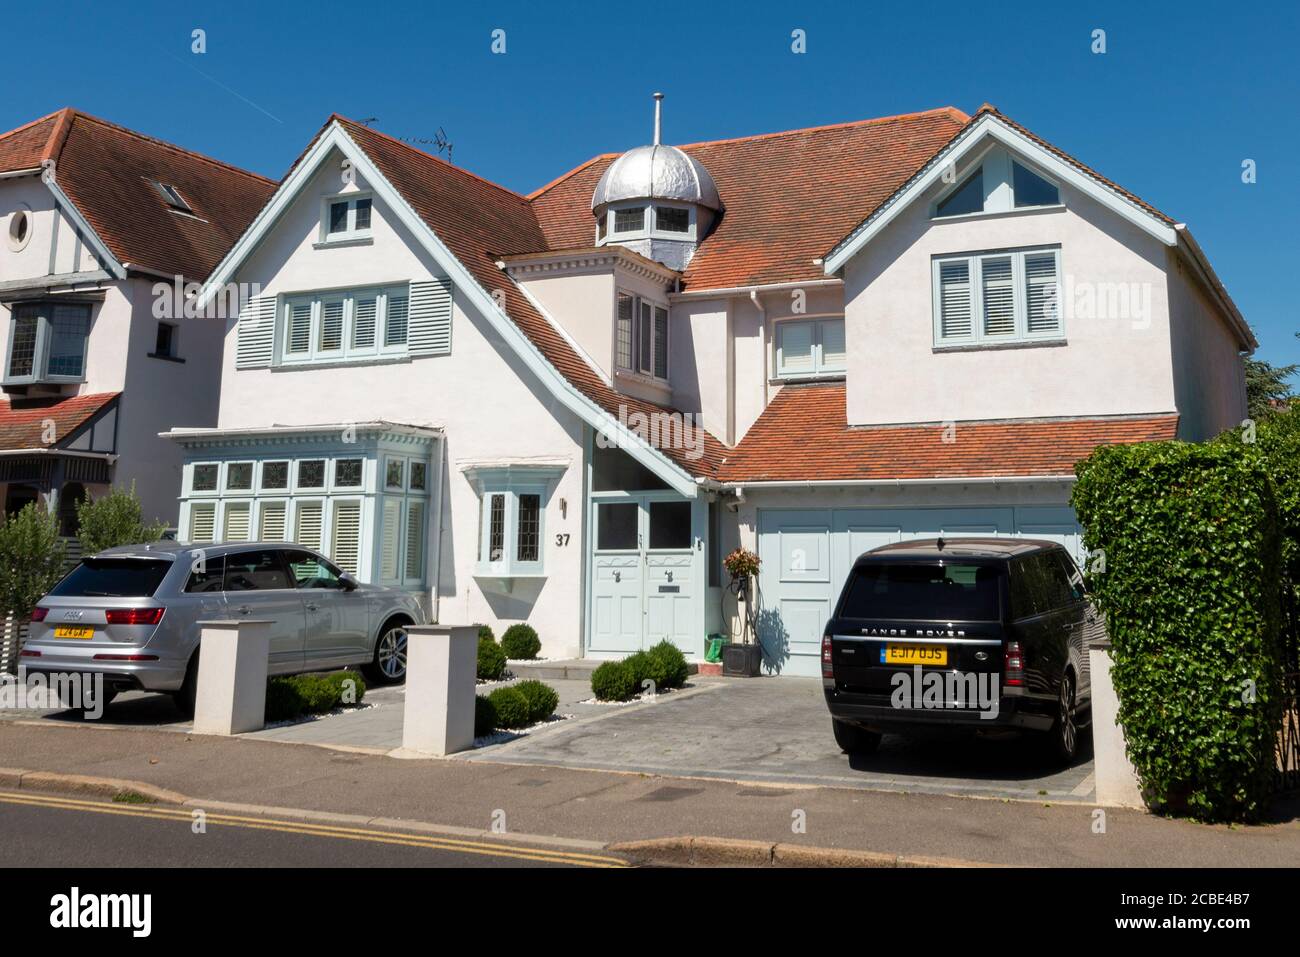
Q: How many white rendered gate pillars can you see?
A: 3